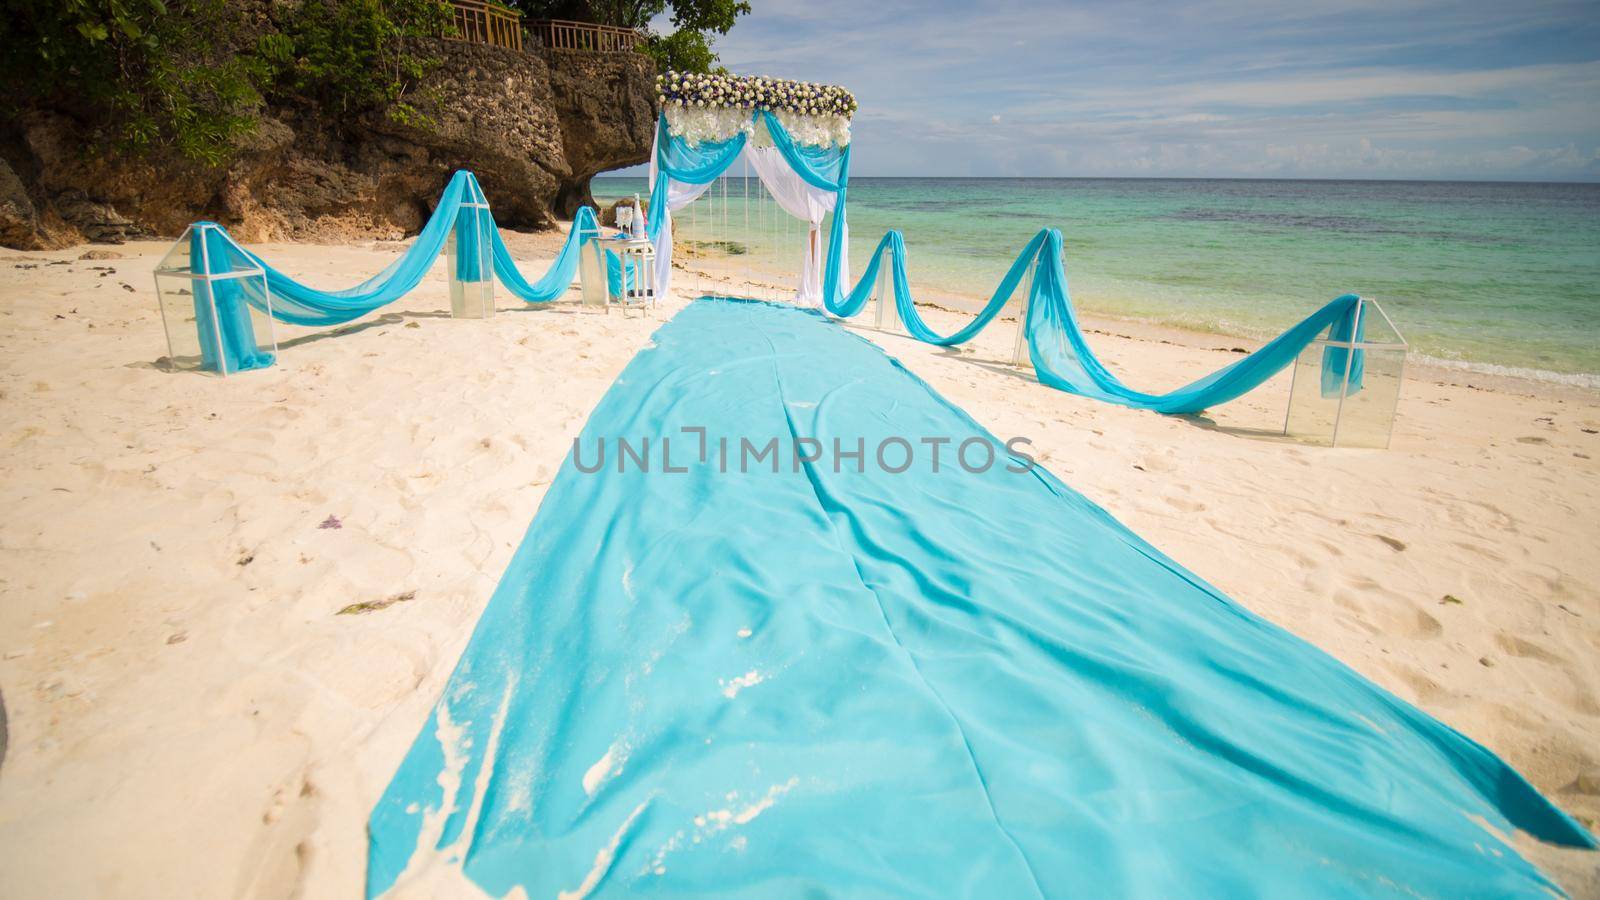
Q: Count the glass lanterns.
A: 6